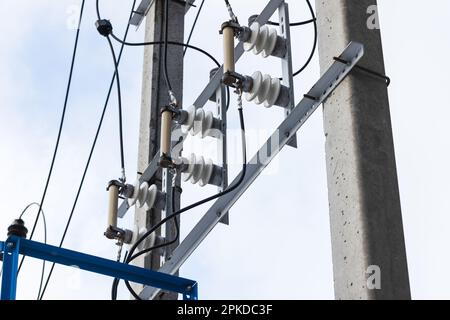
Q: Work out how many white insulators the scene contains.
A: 6